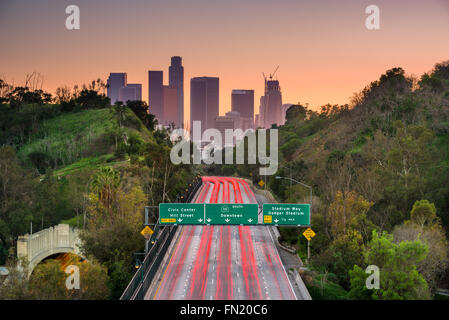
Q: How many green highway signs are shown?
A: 3